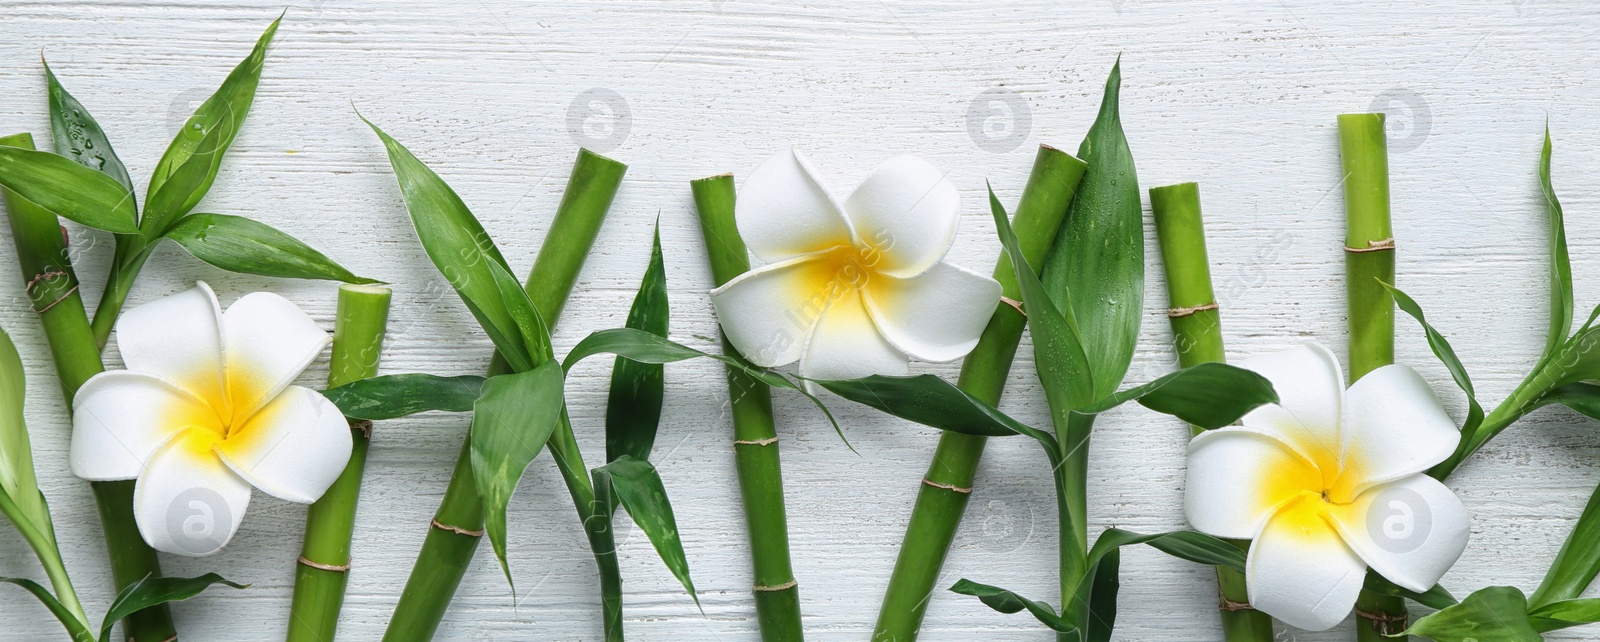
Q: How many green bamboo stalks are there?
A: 7